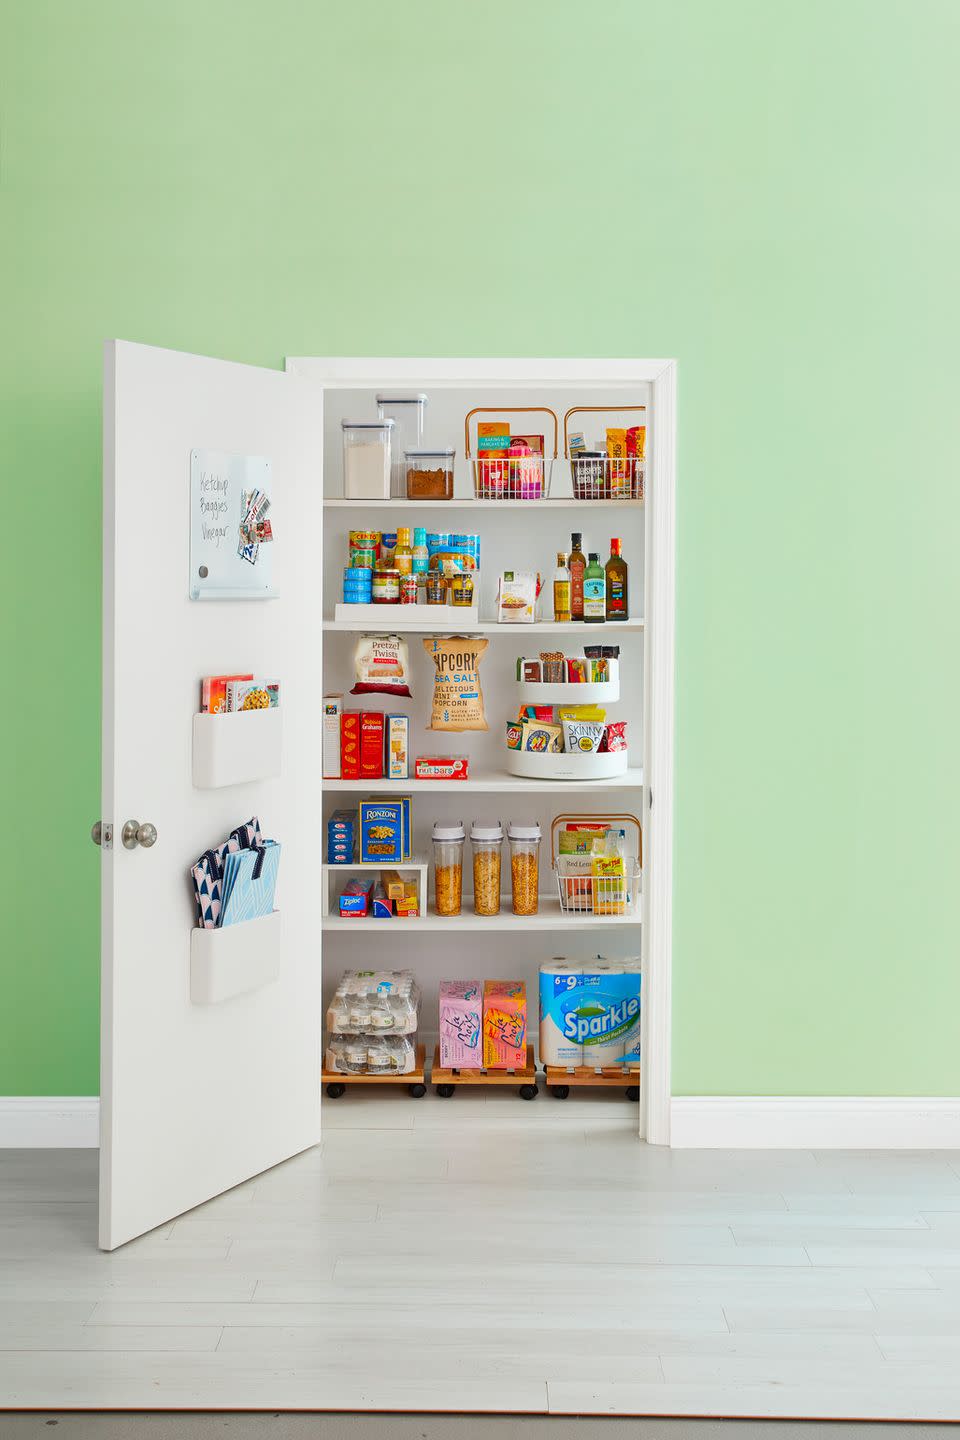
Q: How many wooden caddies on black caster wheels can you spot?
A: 3